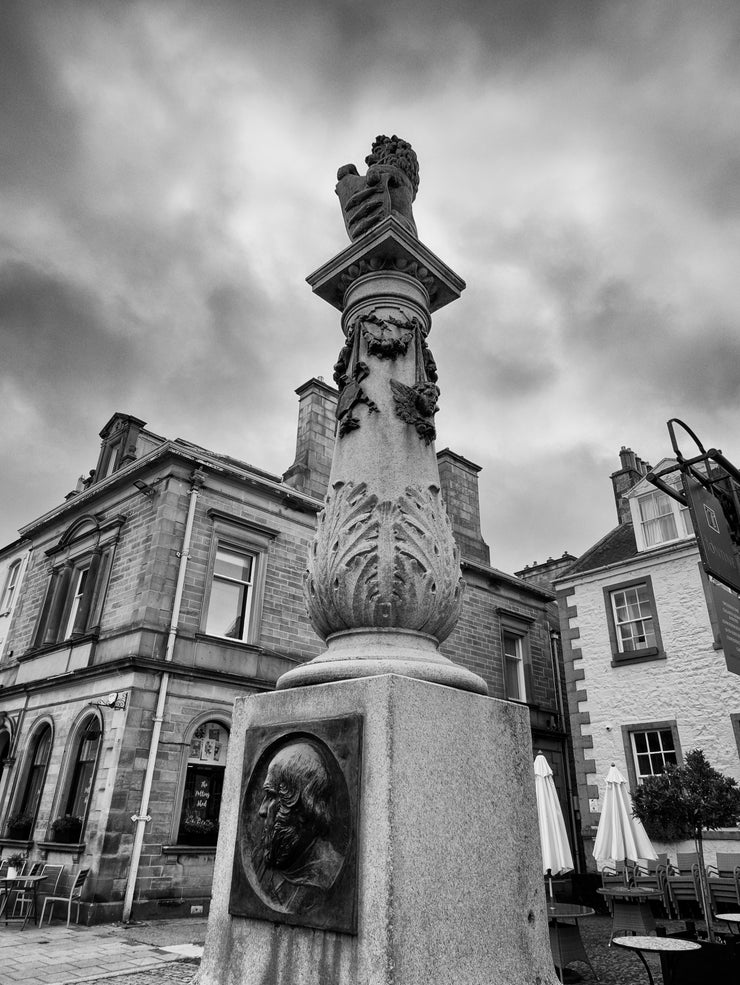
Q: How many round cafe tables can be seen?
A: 4